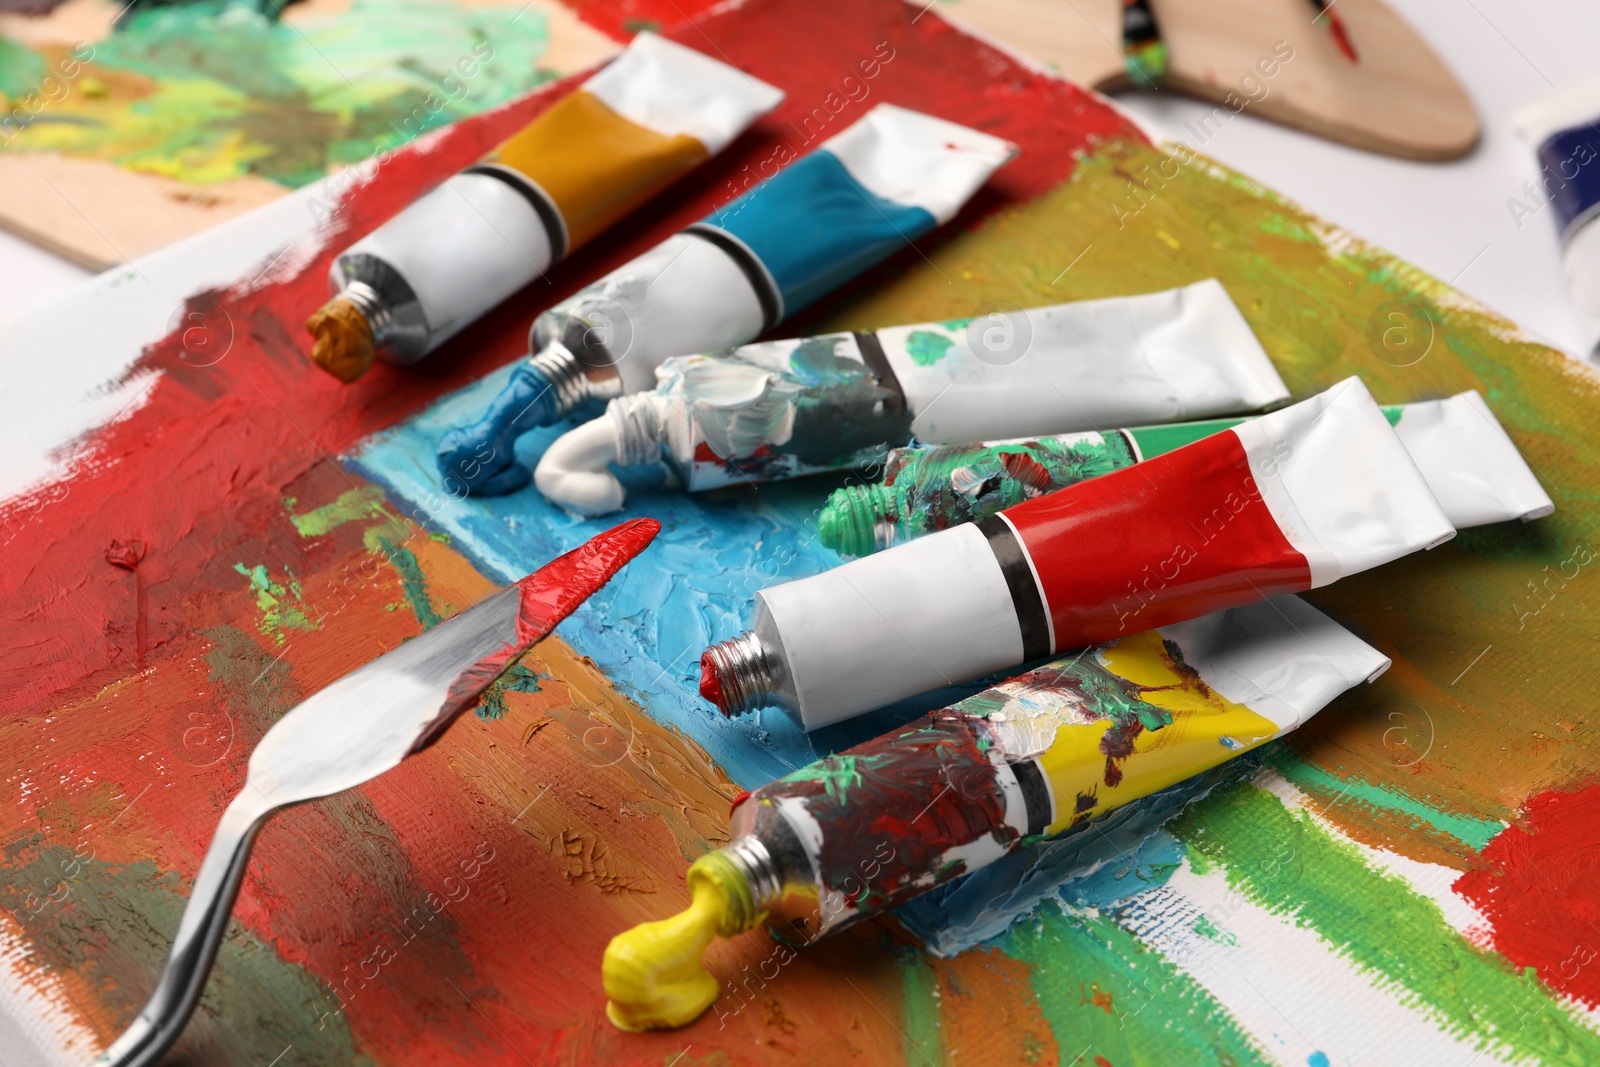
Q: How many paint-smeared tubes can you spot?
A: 3